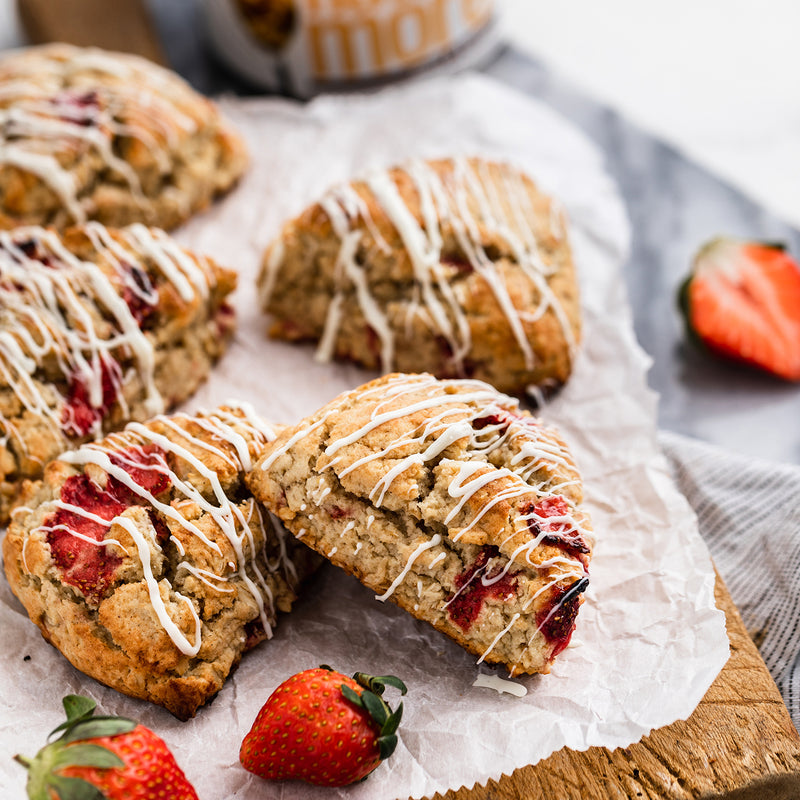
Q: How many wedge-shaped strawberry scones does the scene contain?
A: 5